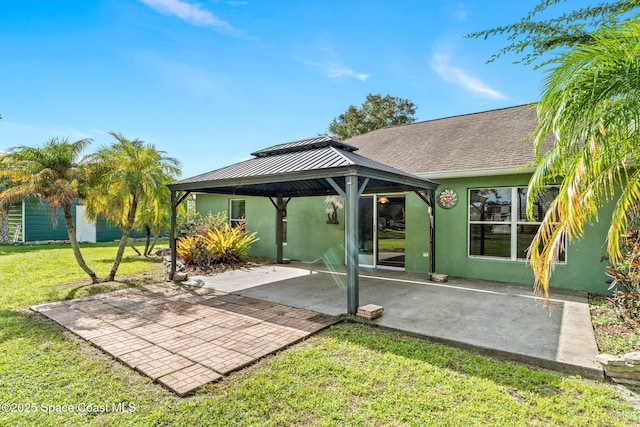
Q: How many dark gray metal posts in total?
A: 4